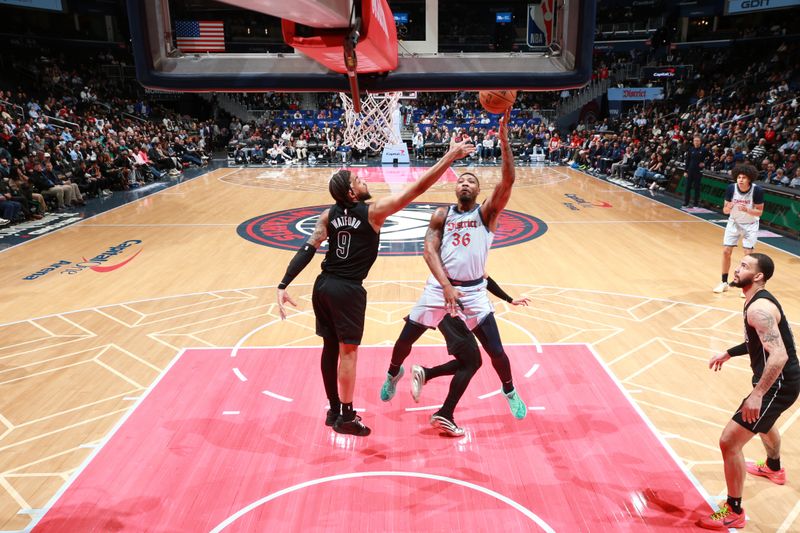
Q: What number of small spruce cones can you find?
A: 0